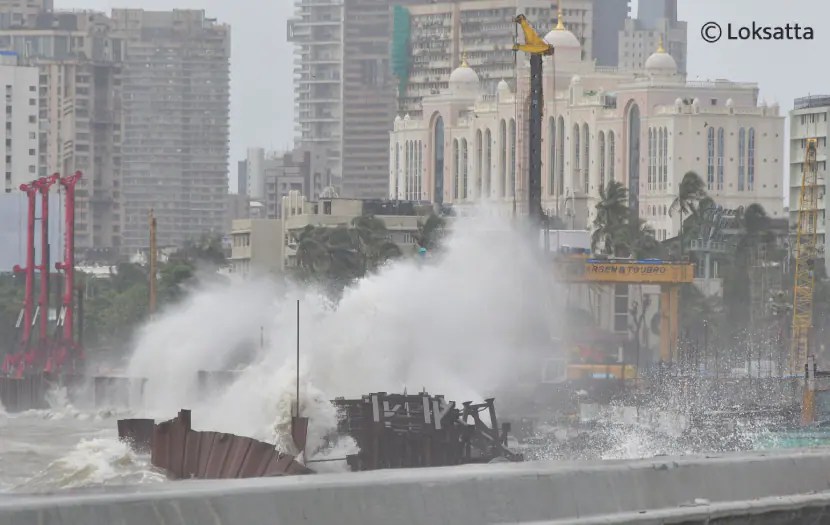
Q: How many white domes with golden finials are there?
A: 3